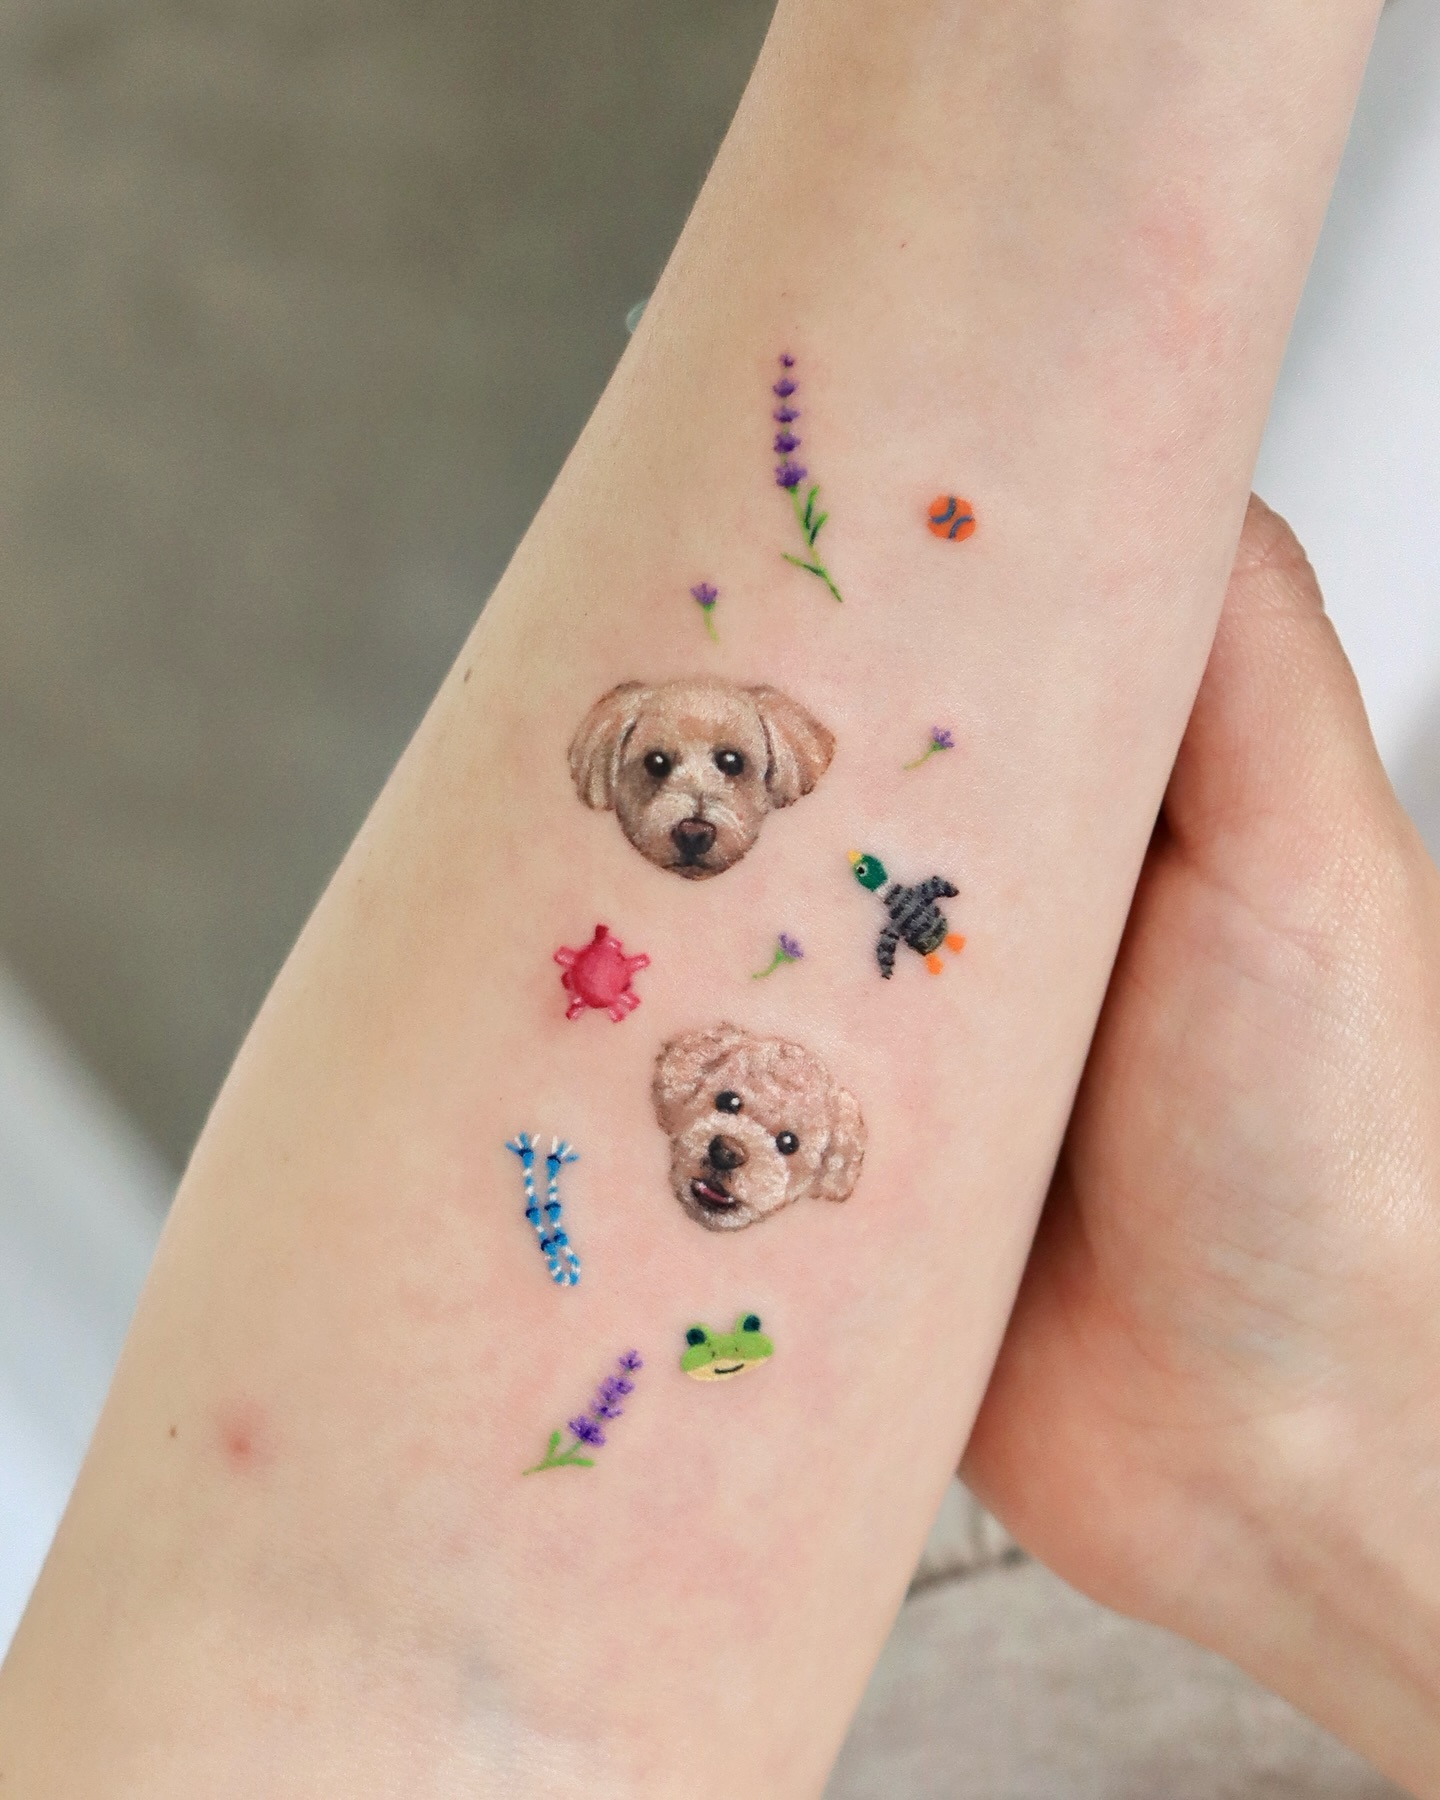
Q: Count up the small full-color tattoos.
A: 12